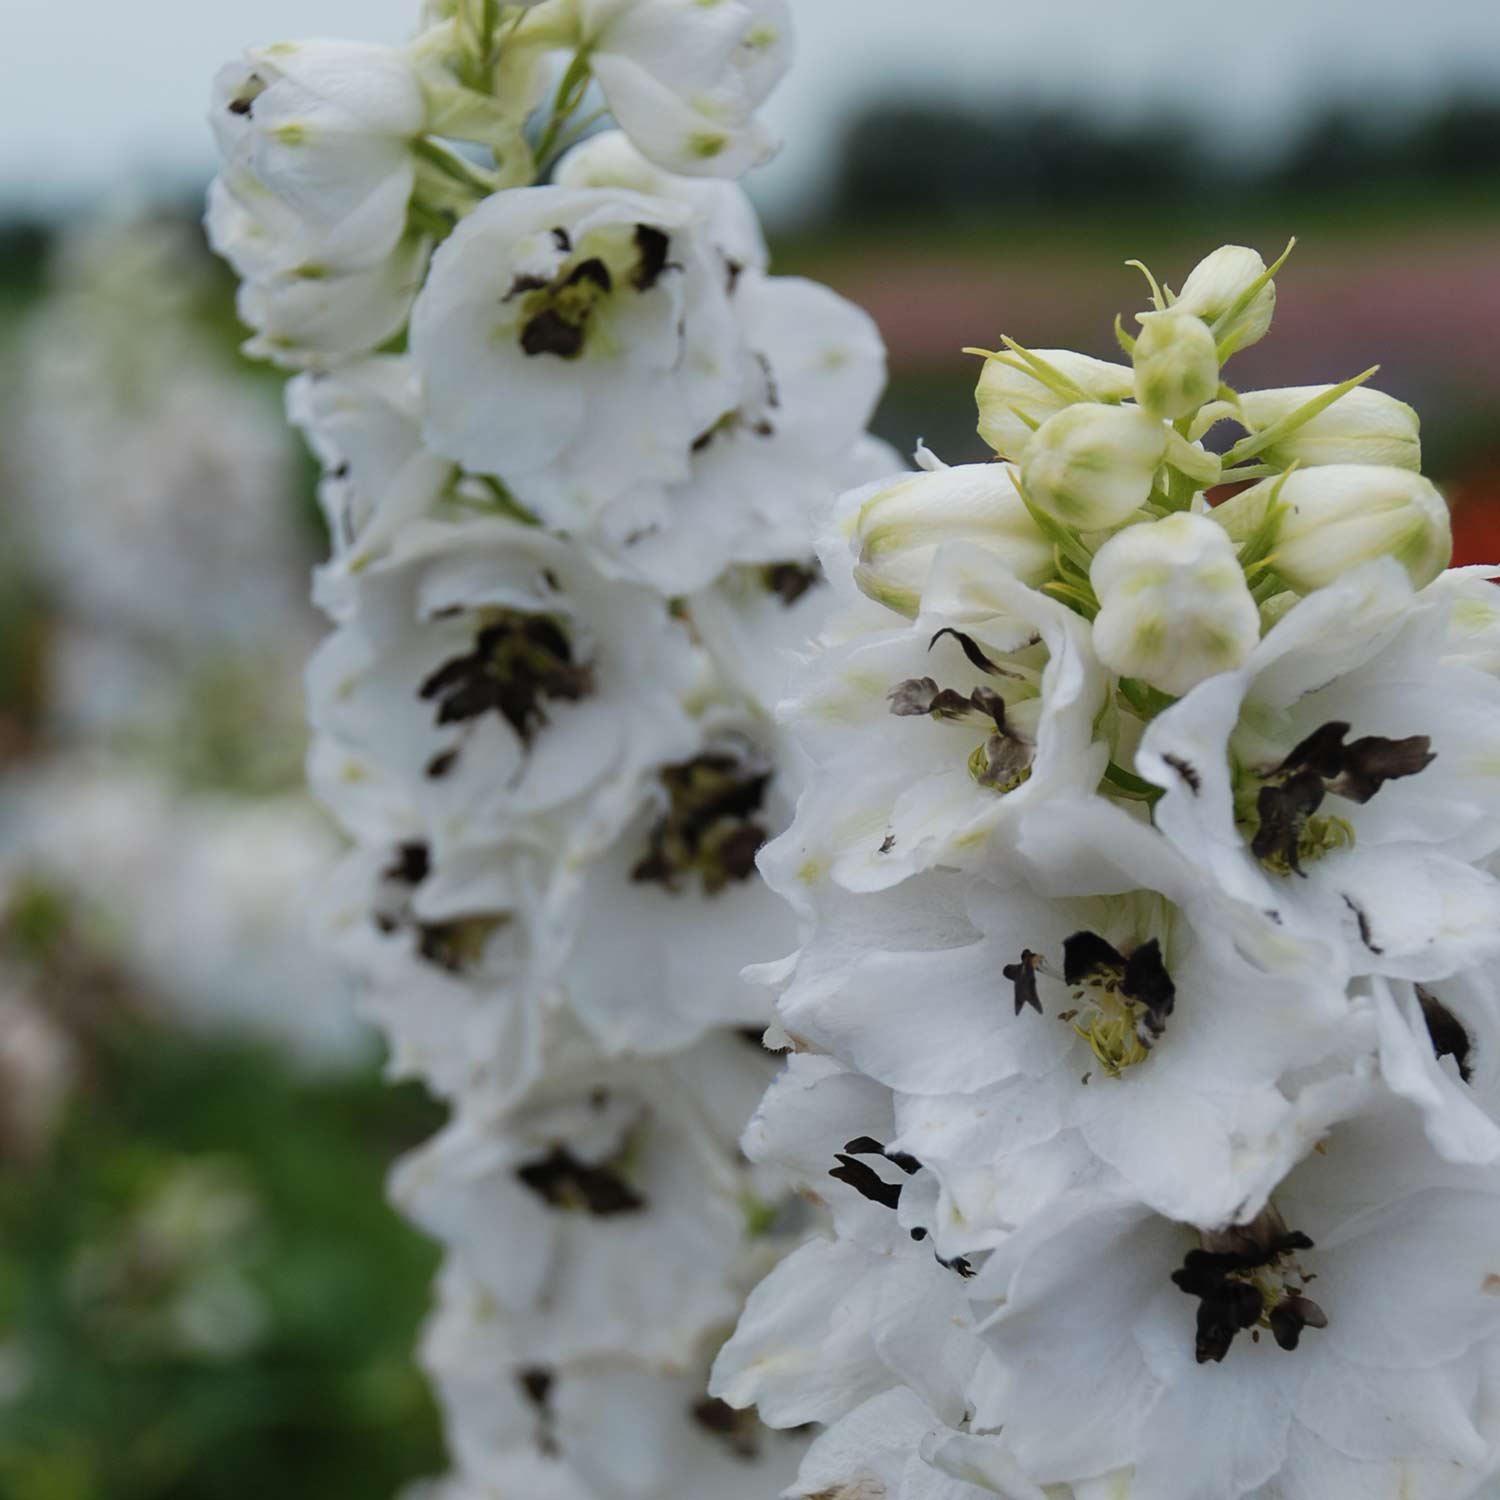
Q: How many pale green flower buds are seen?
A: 8